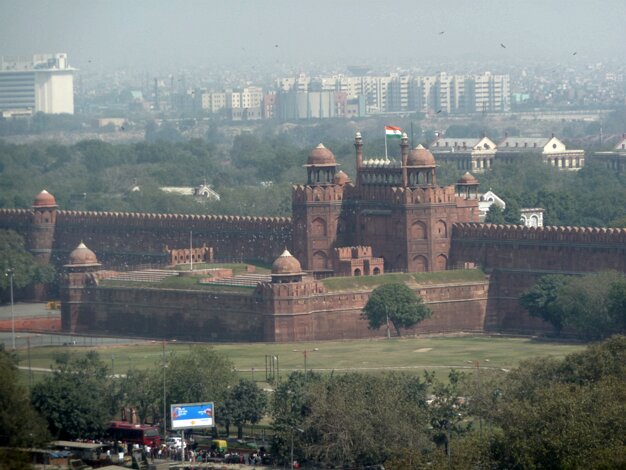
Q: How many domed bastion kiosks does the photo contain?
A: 7